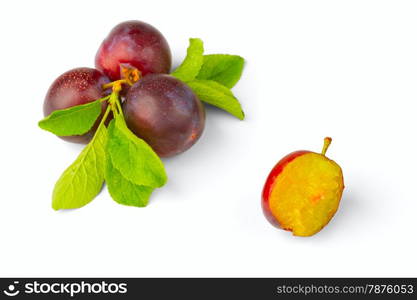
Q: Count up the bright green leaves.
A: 7